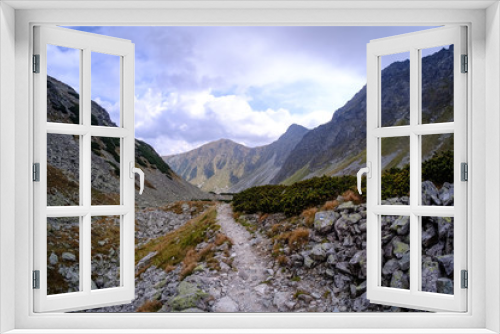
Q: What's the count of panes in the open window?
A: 12